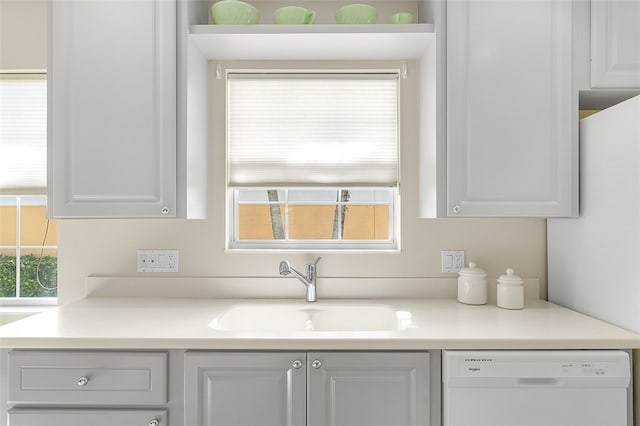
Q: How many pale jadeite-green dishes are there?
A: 4